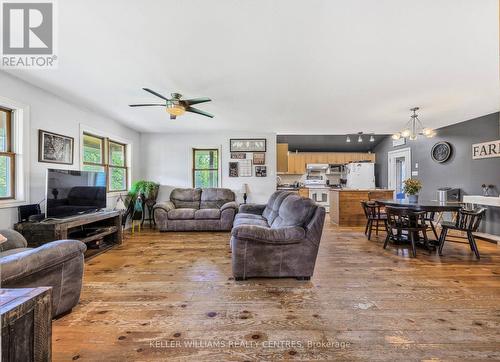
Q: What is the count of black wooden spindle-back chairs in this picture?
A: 4